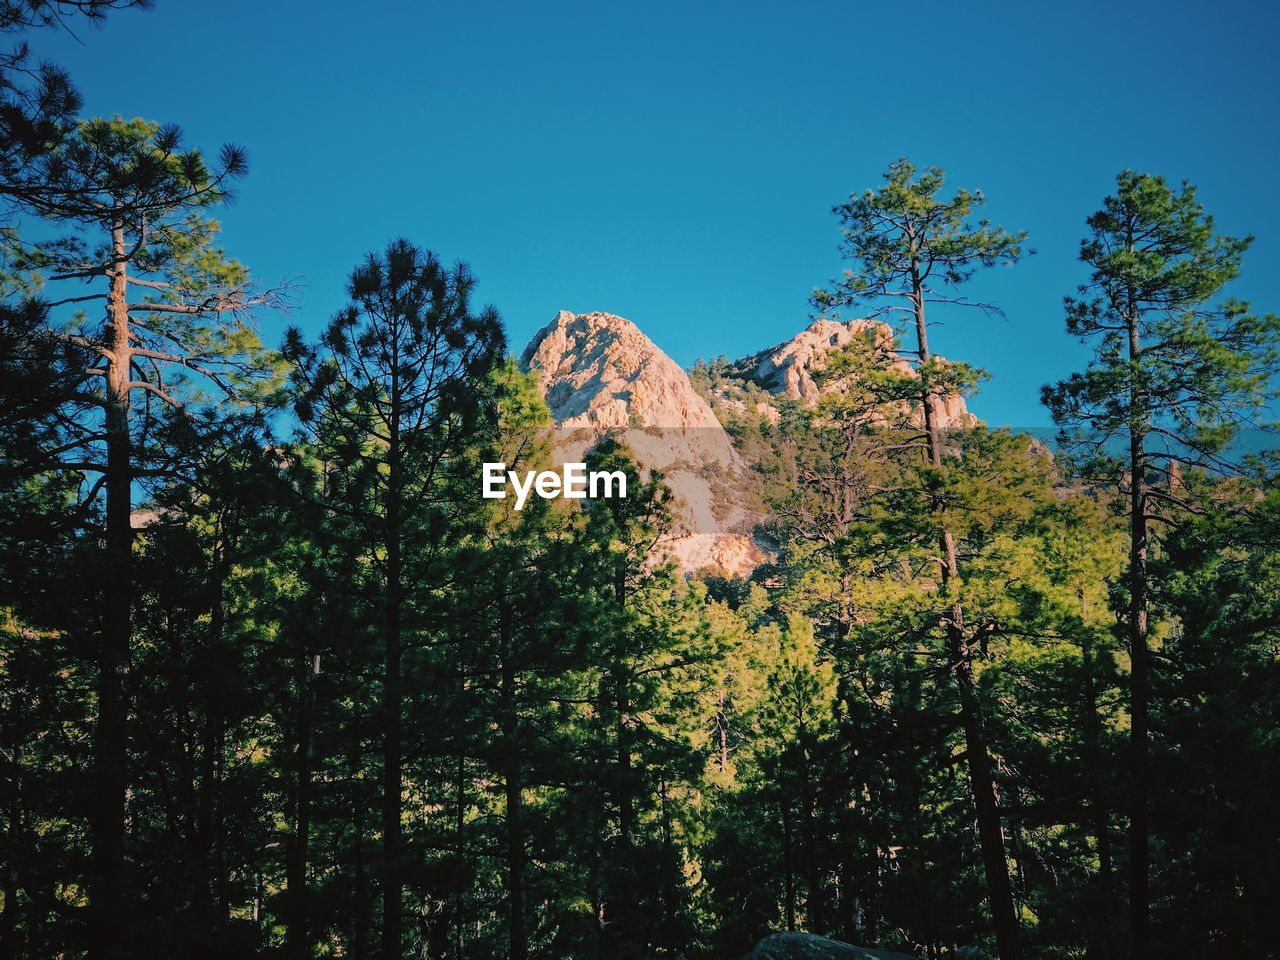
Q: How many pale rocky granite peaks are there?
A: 2